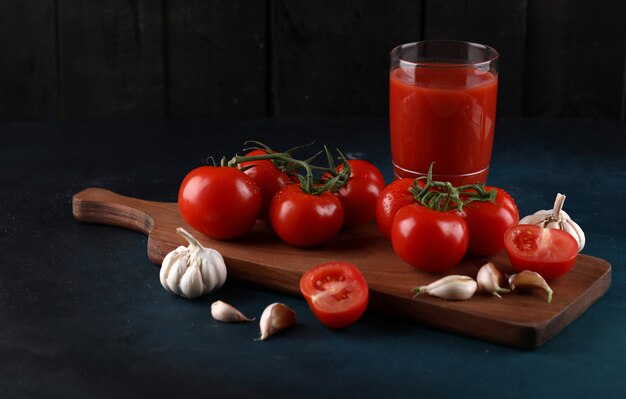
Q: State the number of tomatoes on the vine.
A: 7